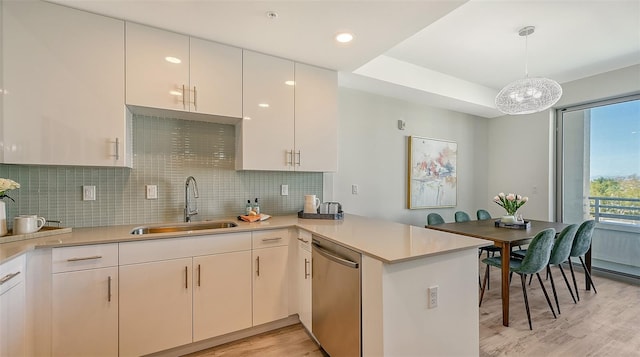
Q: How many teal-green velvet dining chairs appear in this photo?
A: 6